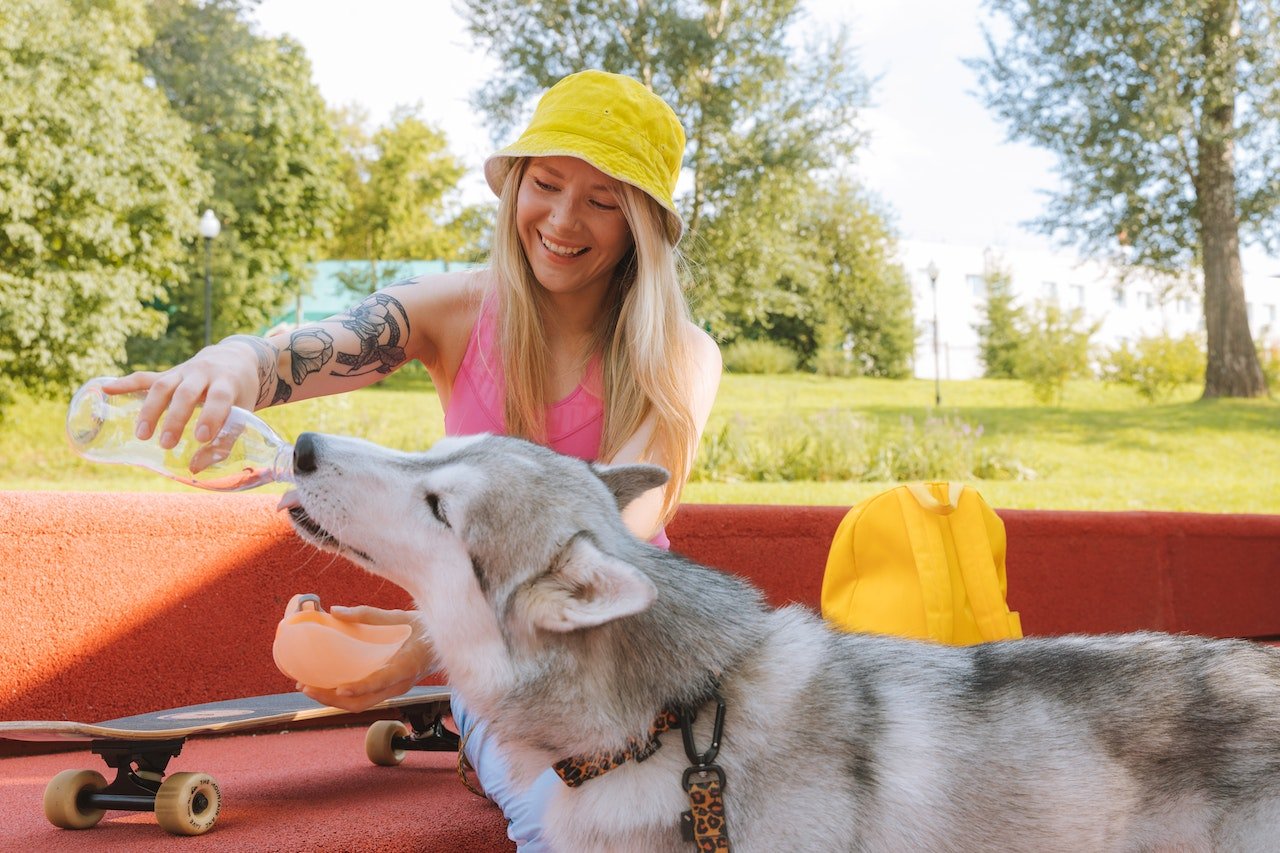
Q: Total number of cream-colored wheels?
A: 3